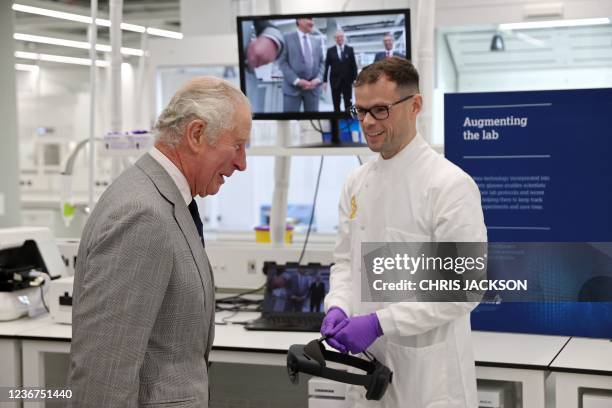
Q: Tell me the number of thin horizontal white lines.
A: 3